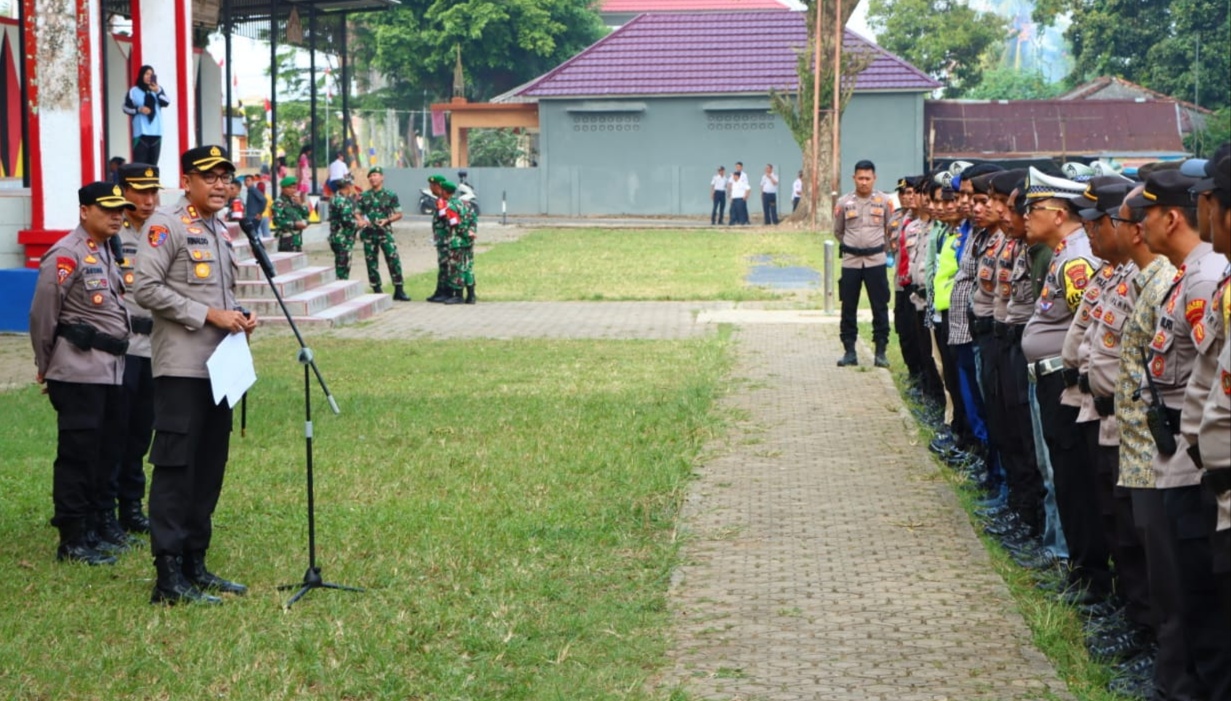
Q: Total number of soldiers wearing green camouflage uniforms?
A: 5